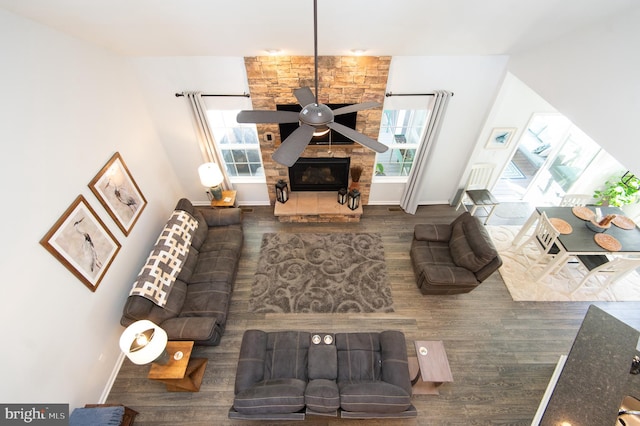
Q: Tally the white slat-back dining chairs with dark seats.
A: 4